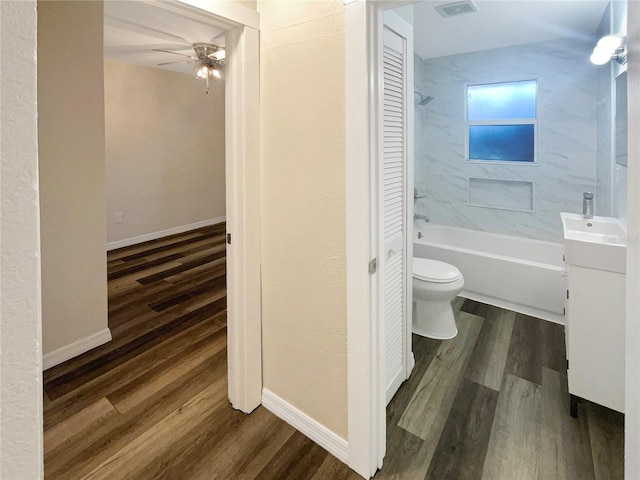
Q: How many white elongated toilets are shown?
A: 1